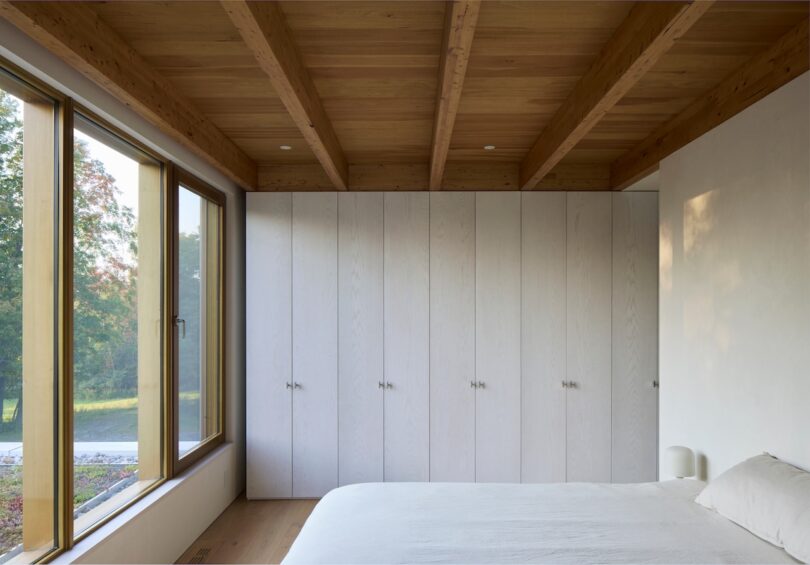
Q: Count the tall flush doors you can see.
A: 9